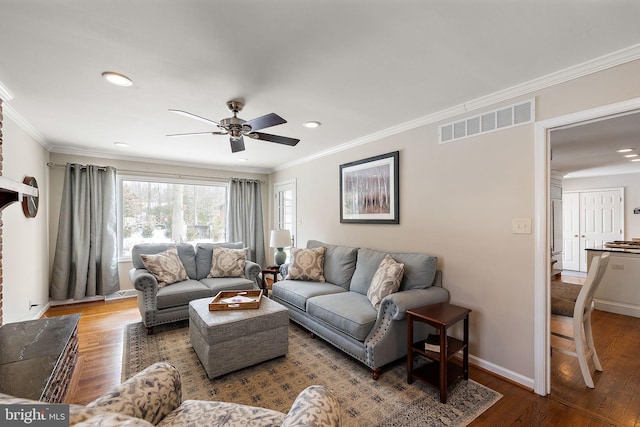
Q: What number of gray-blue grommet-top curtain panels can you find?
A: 2